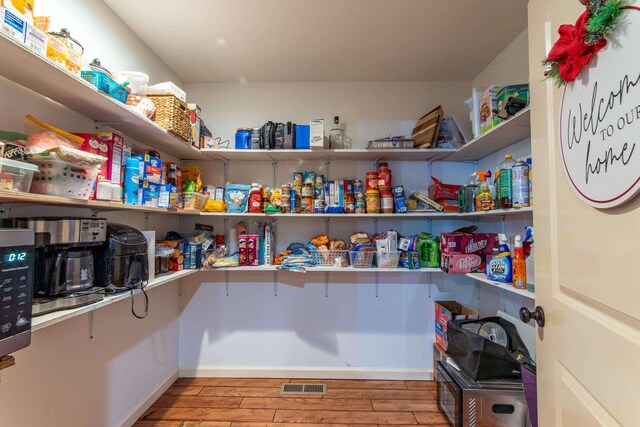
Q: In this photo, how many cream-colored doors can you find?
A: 1